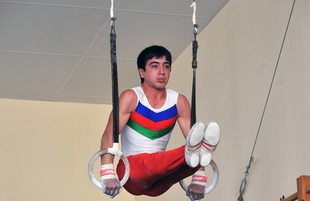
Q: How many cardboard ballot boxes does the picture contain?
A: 0